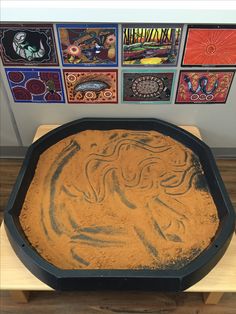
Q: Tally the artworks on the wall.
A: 8